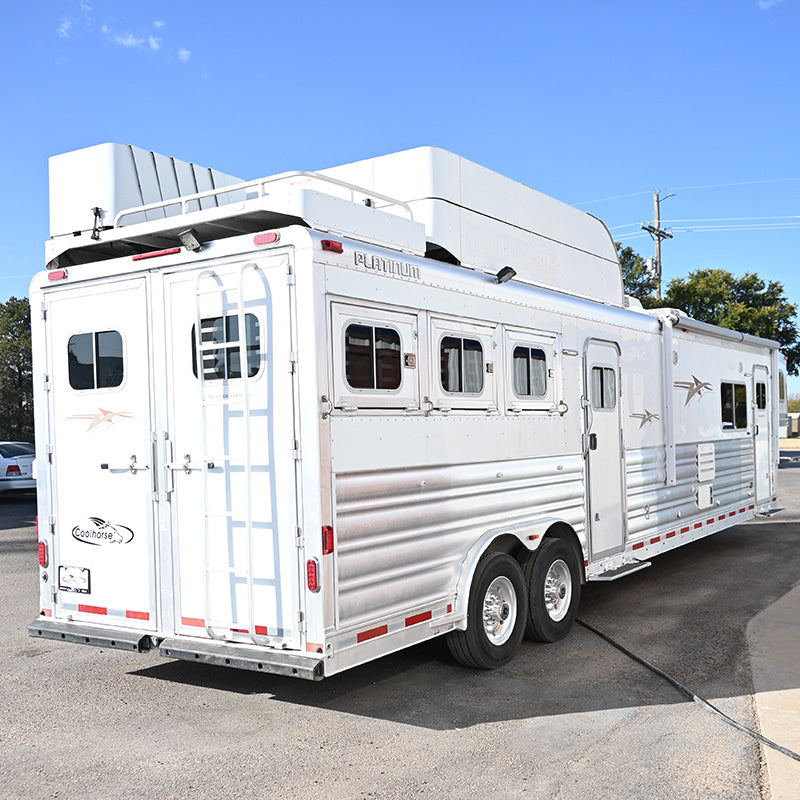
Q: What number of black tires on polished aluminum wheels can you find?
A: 2